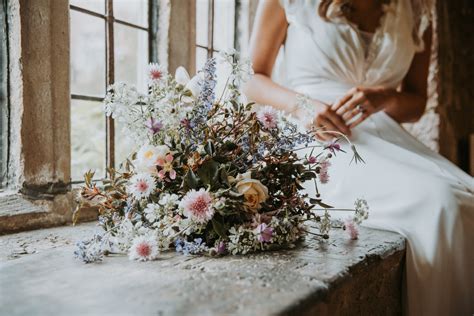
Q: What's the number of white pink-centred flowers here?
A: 5